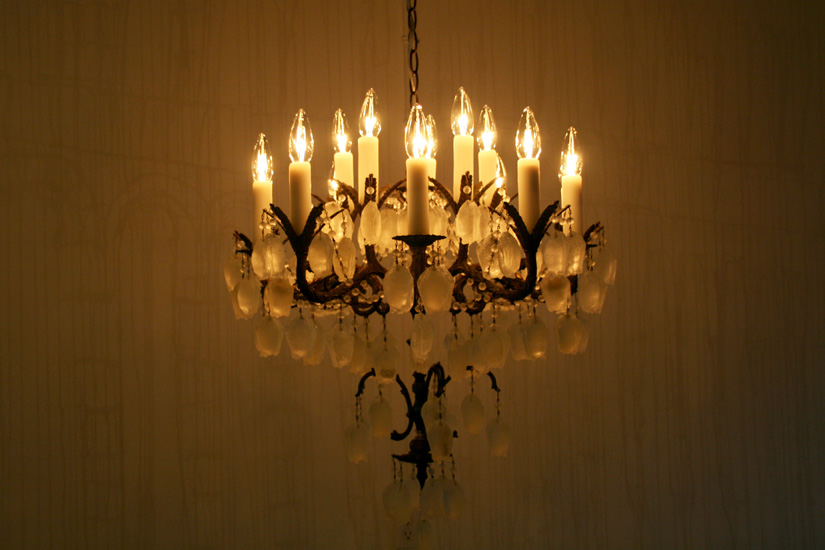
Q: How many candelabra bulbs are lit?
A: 12